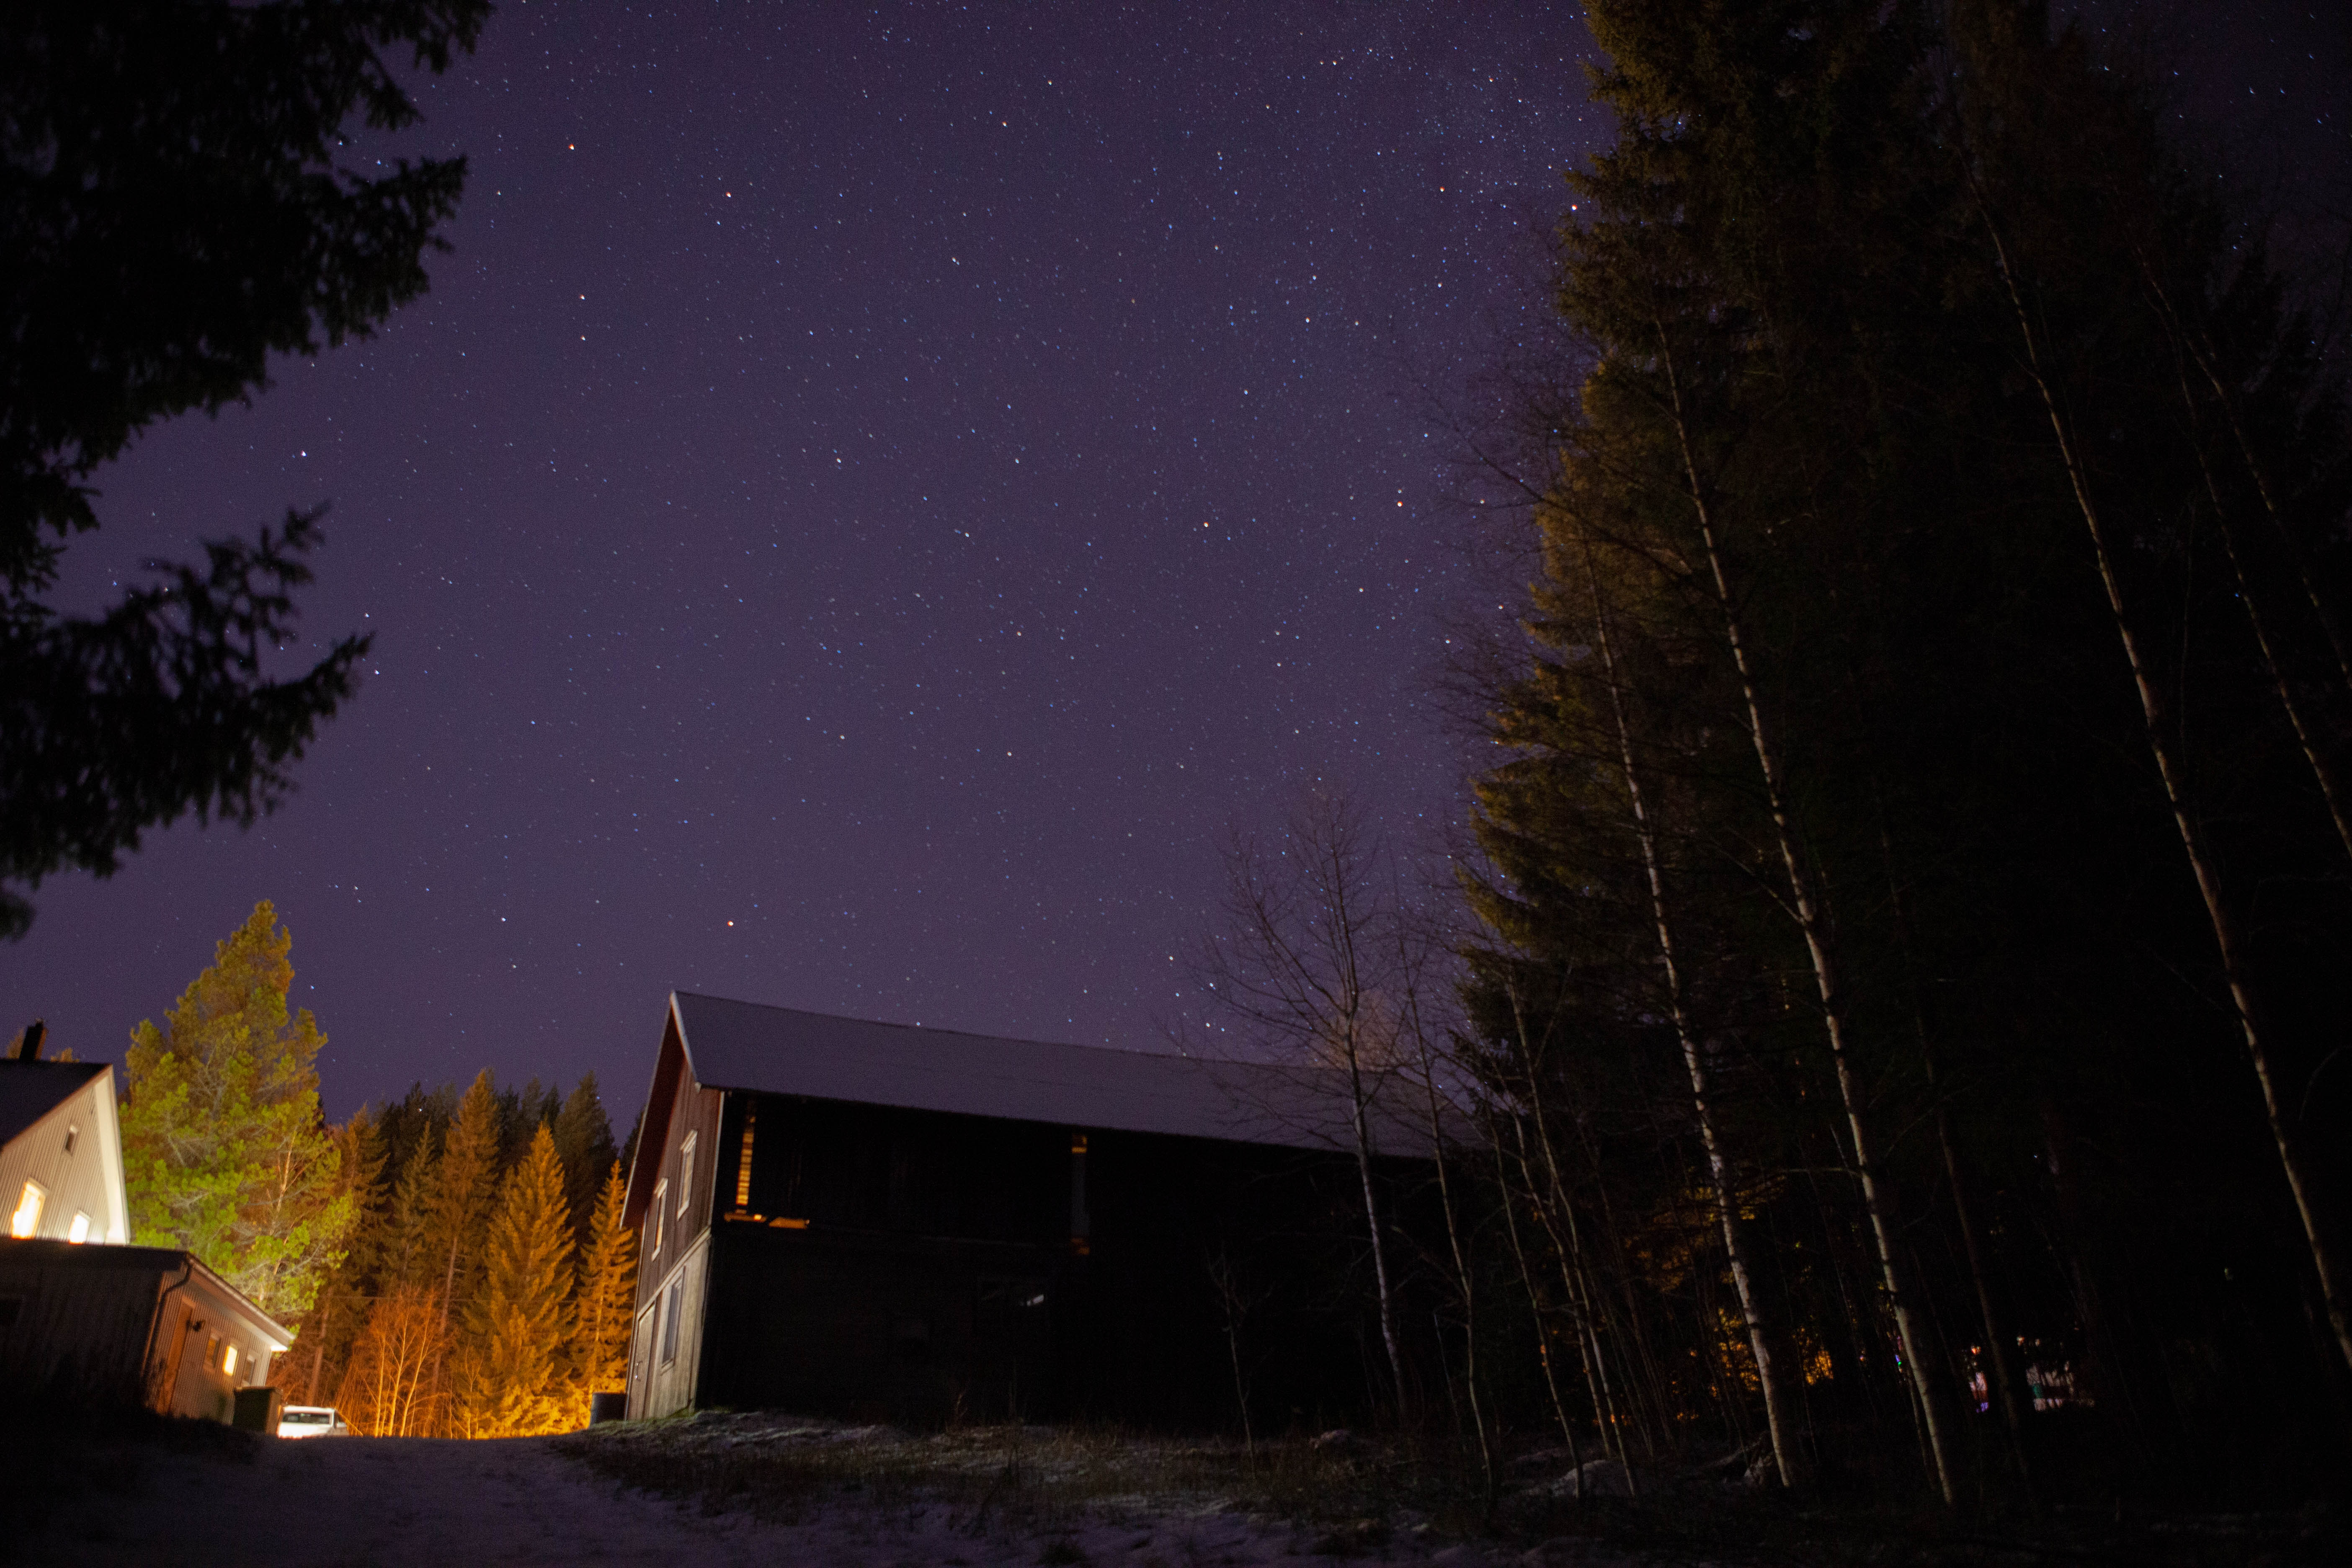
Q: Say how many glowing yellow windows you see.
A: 3